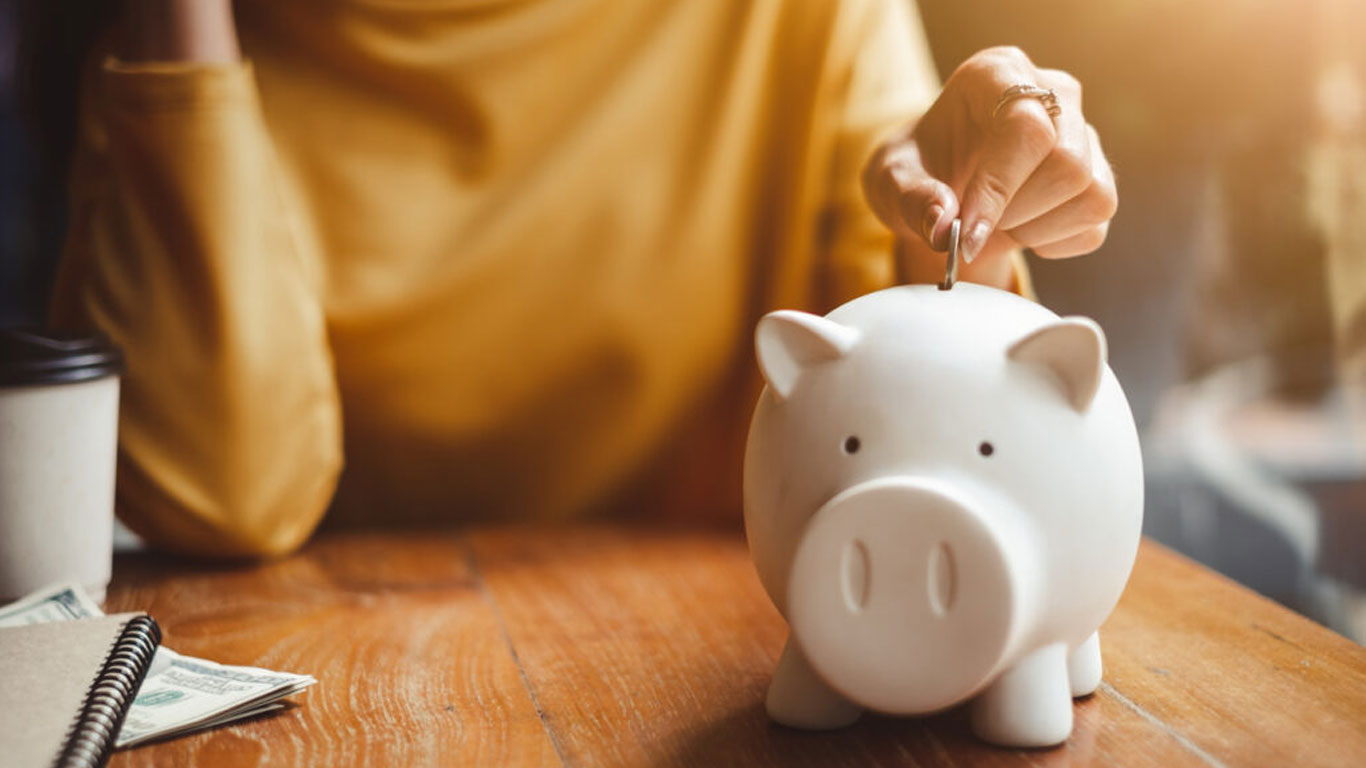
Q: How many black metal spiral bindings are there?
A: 1